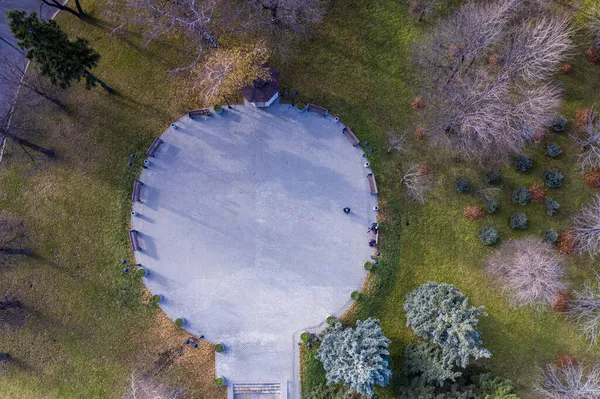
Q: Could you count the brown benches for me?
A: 8